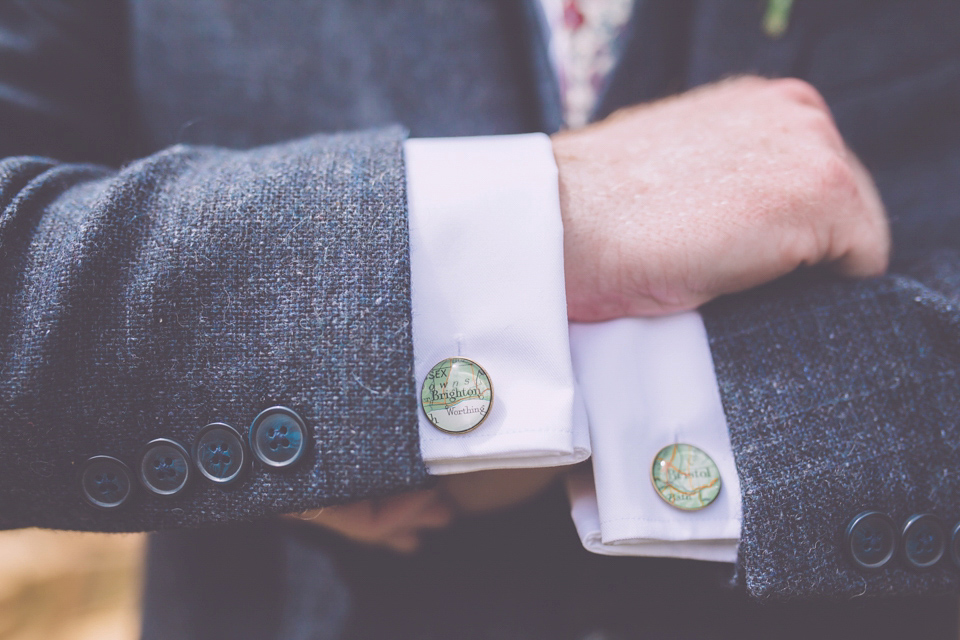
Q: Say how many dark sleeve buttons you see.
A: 7